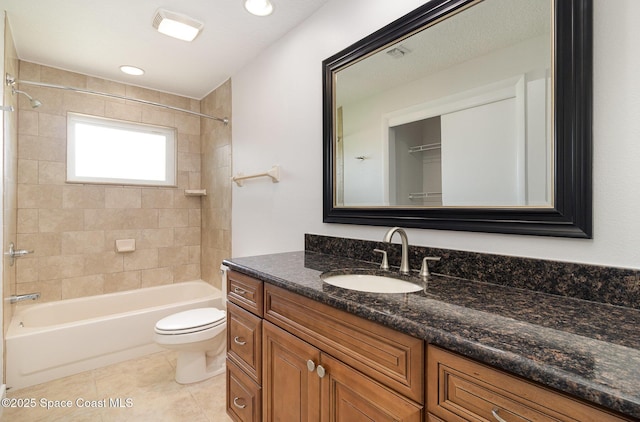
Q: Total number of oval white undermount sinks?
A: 1